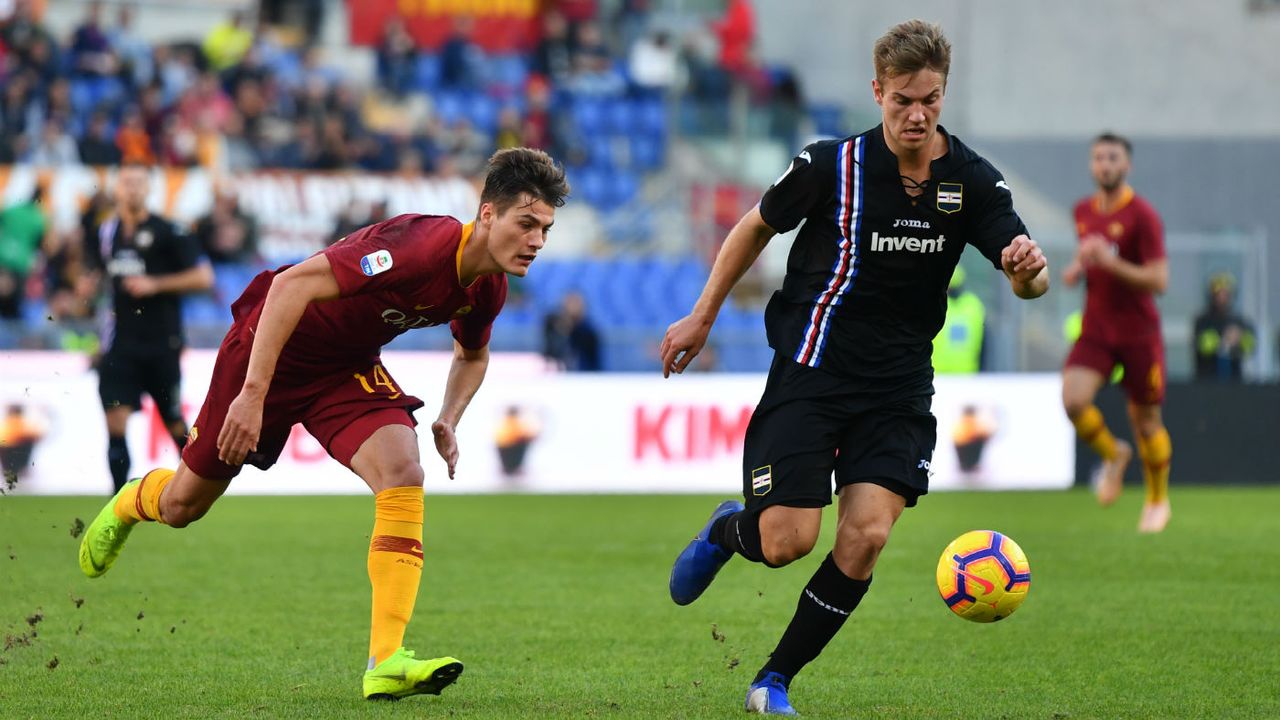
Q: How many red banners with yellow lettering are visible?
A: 1